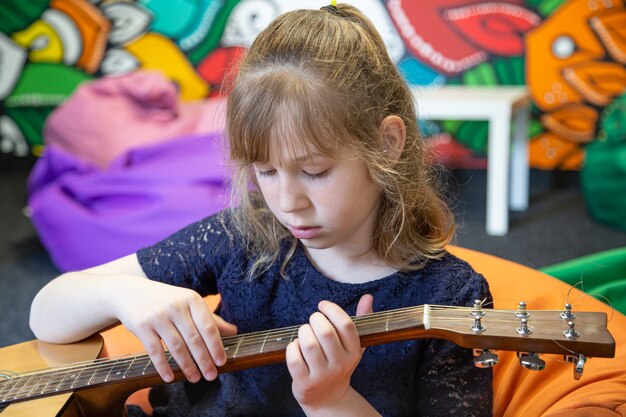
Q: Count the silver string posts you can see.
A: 6